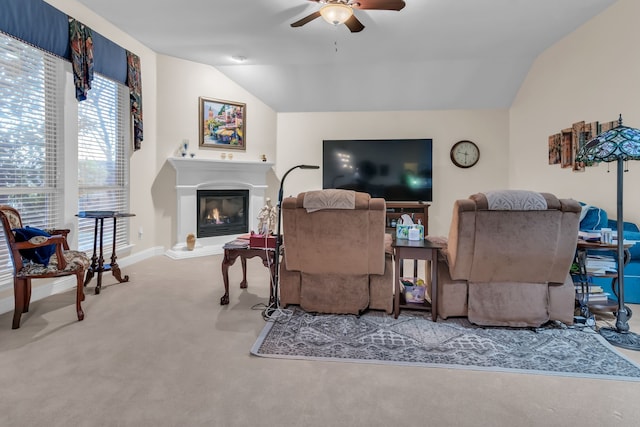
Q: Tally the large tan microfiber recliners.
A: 2